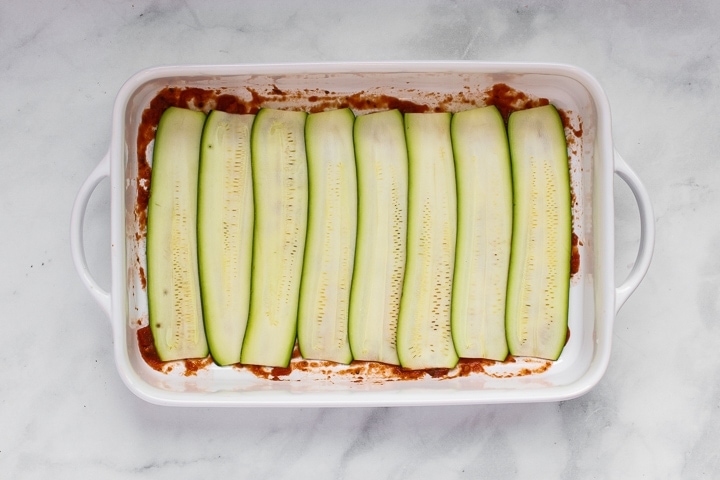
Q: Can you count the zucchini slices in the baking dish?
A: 8